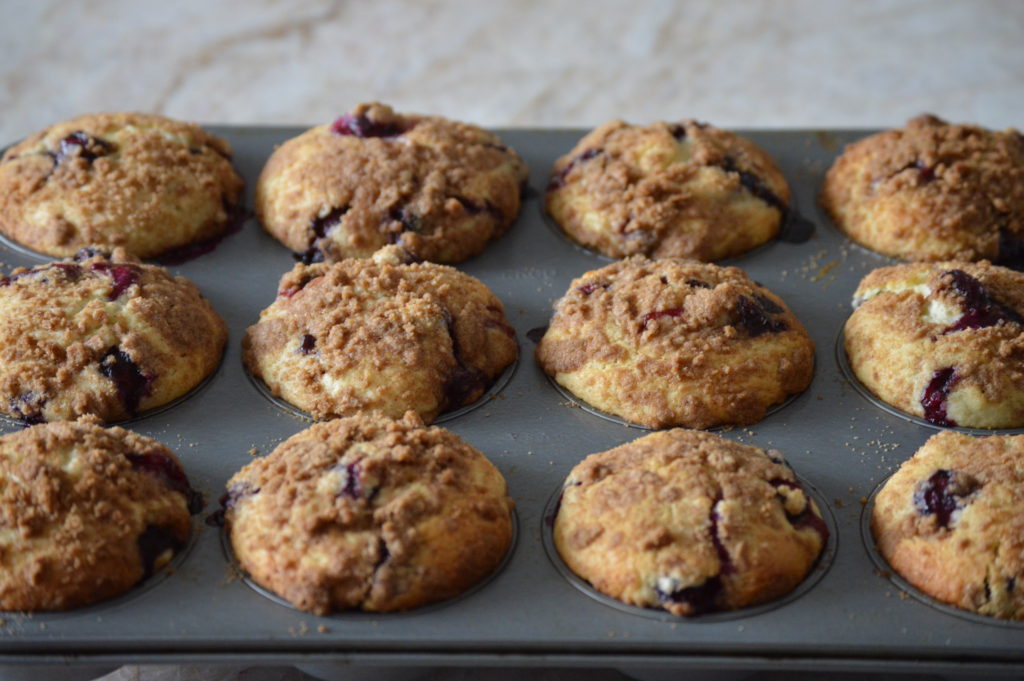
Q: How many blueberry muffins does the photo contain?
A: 12